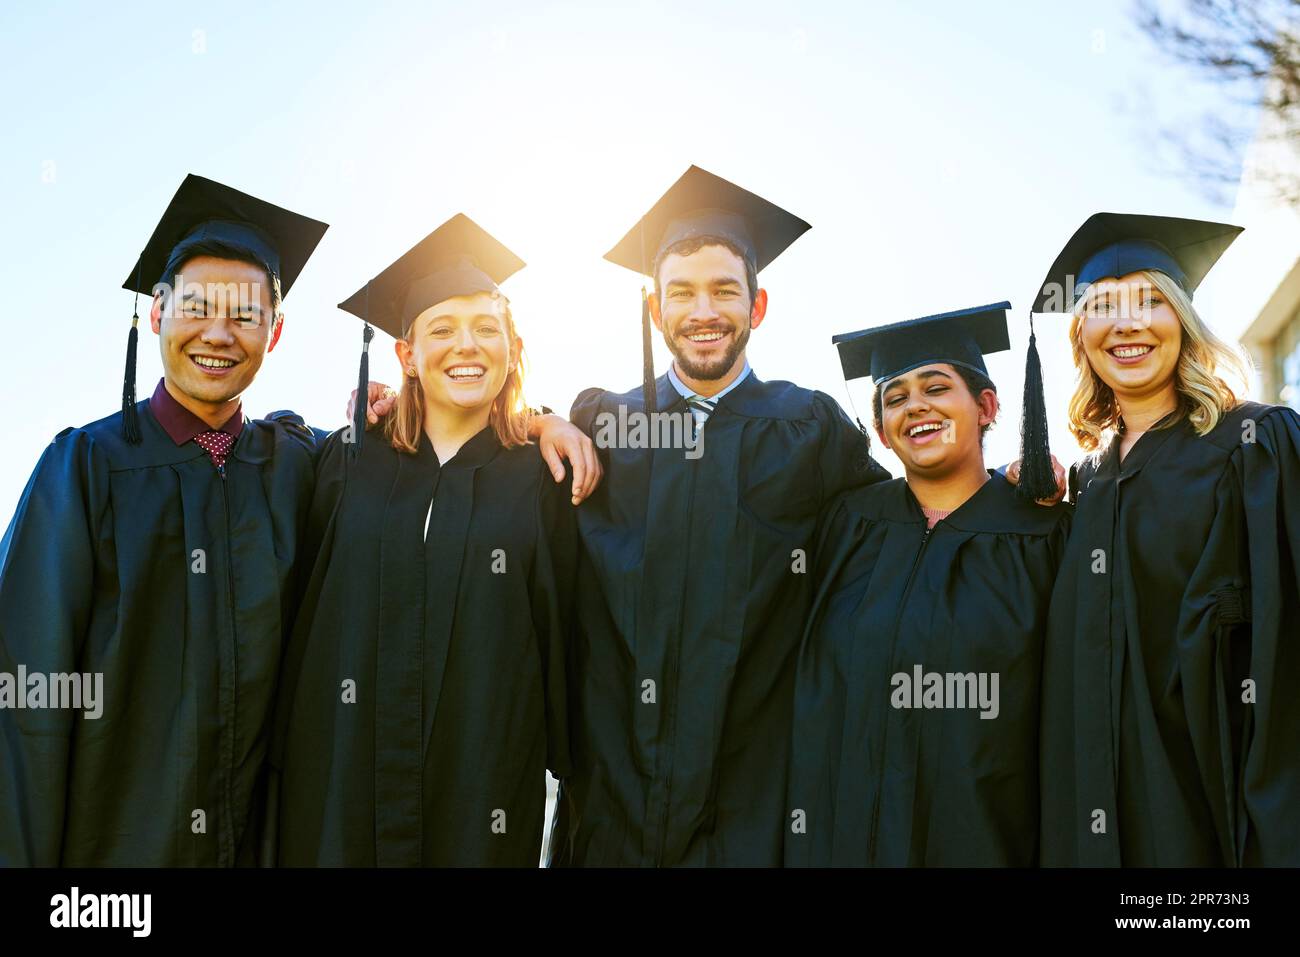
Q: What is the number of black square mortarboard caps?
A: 5